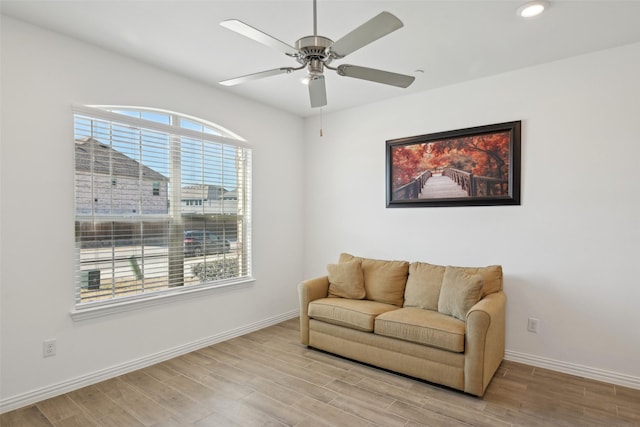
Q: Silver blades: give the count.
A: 5